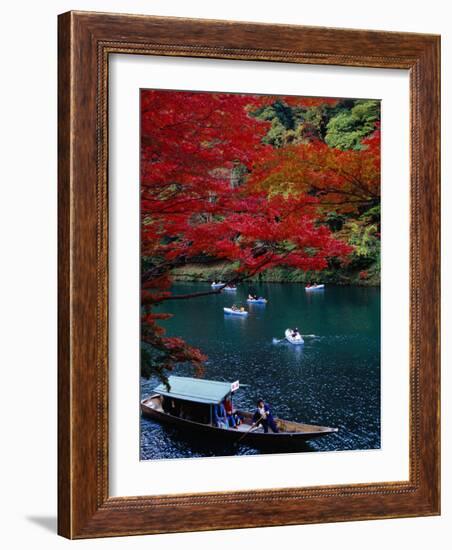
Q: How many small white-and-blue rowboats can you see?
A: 6